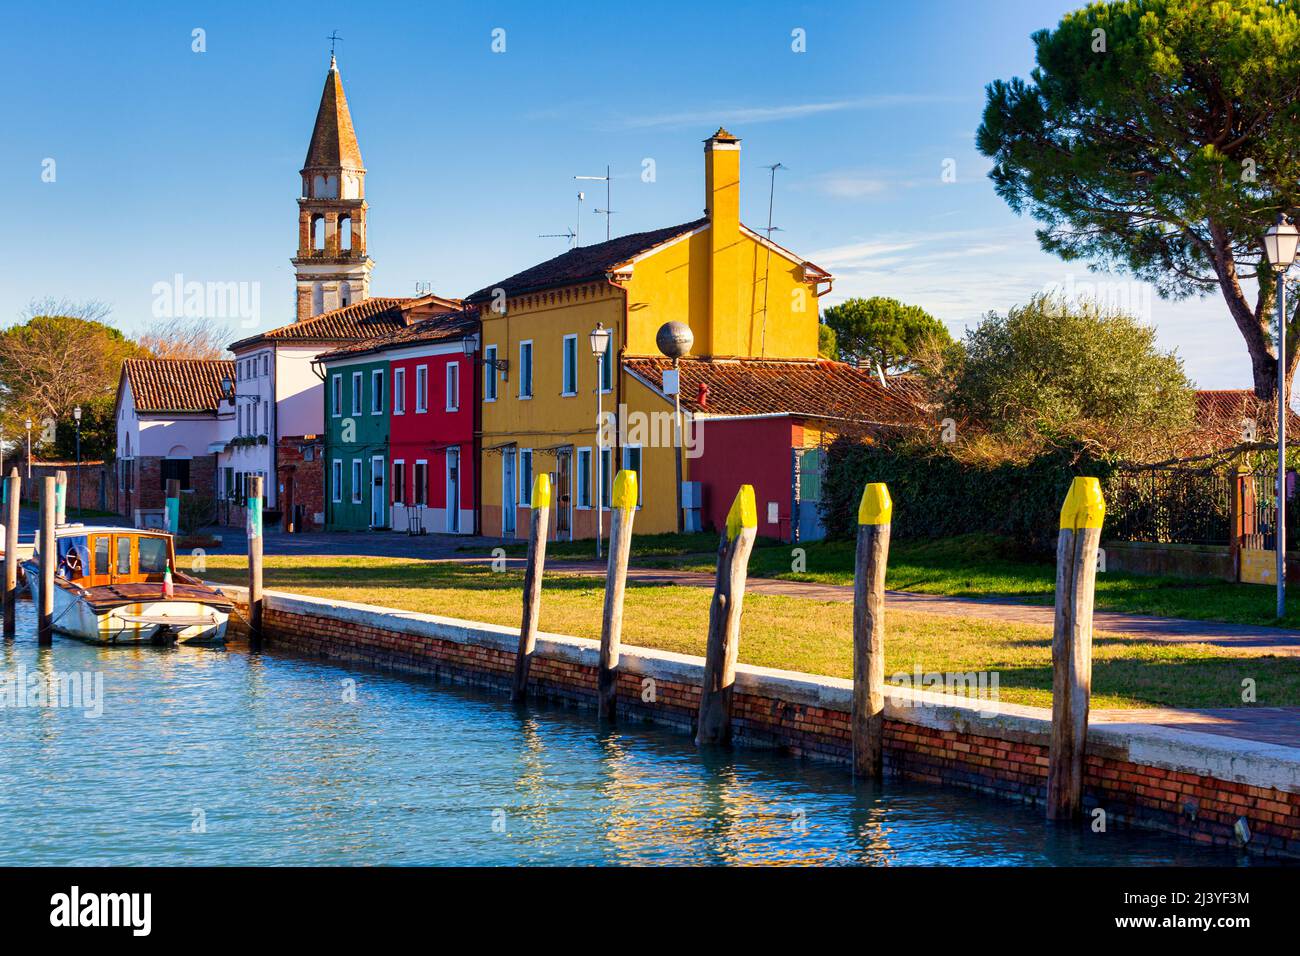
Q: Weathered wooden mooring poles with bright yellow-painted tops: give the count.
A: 5